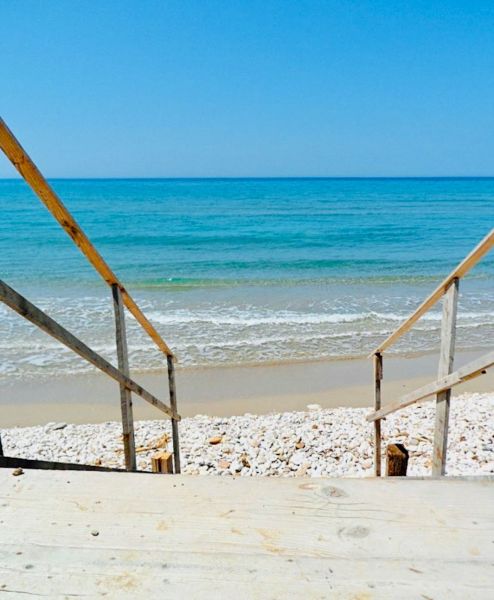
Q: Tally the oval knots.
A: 2